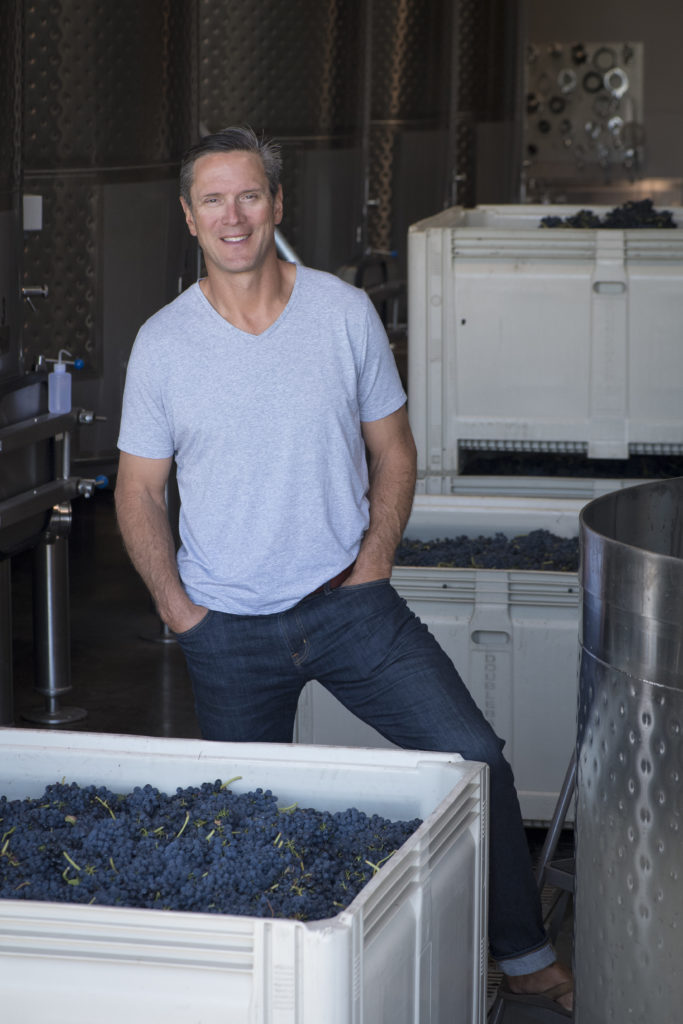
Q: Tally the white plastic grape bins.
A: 4